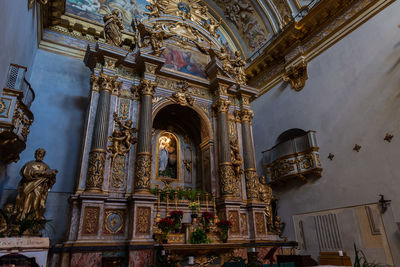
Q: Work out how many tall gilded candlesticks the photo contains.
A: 6